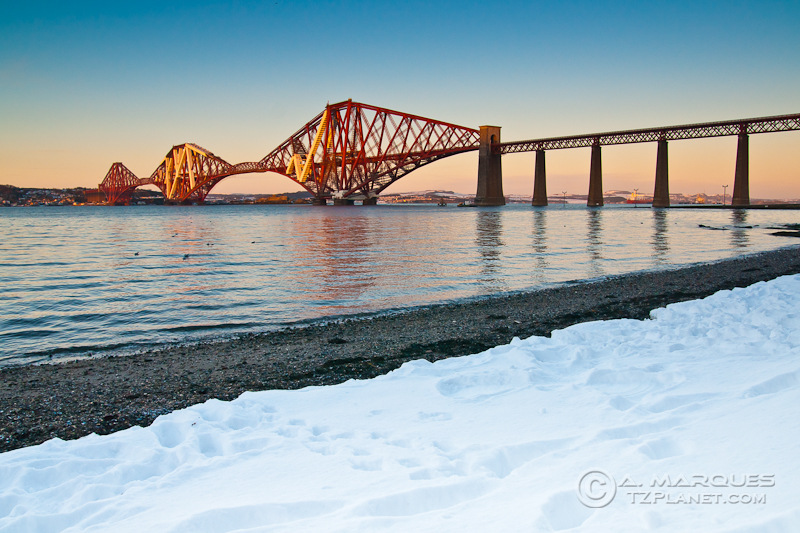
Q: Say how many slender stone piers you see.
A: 4